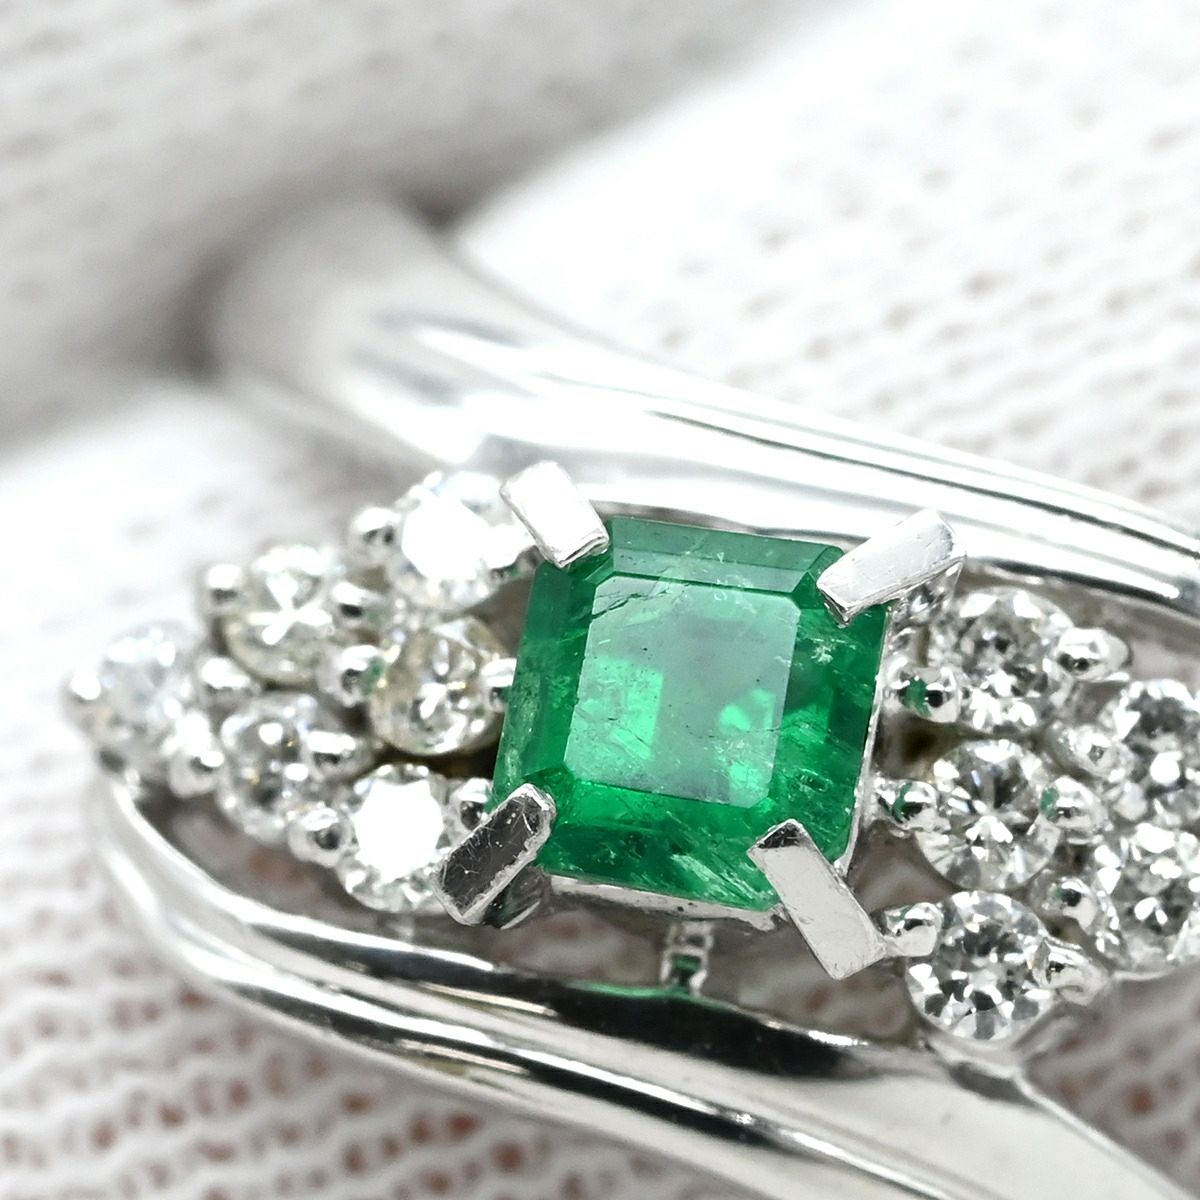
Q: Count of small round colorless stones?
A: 11